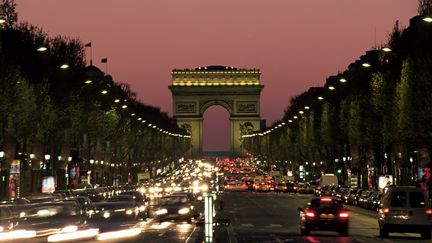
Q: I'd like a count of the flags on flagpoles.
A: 2